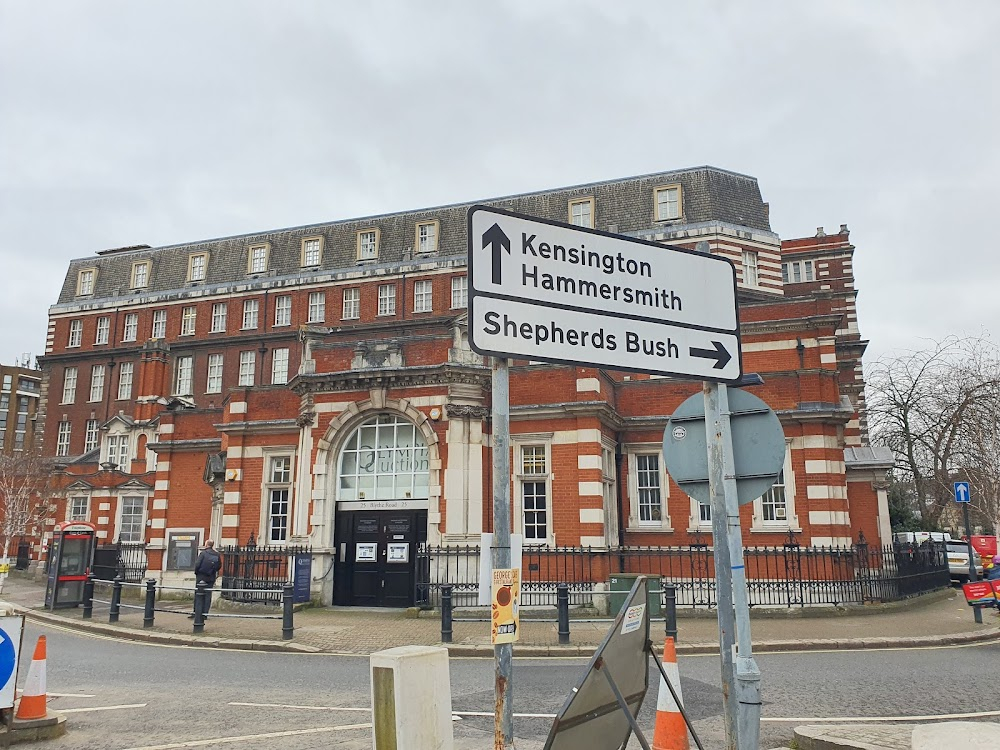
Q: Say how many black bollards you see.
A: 8